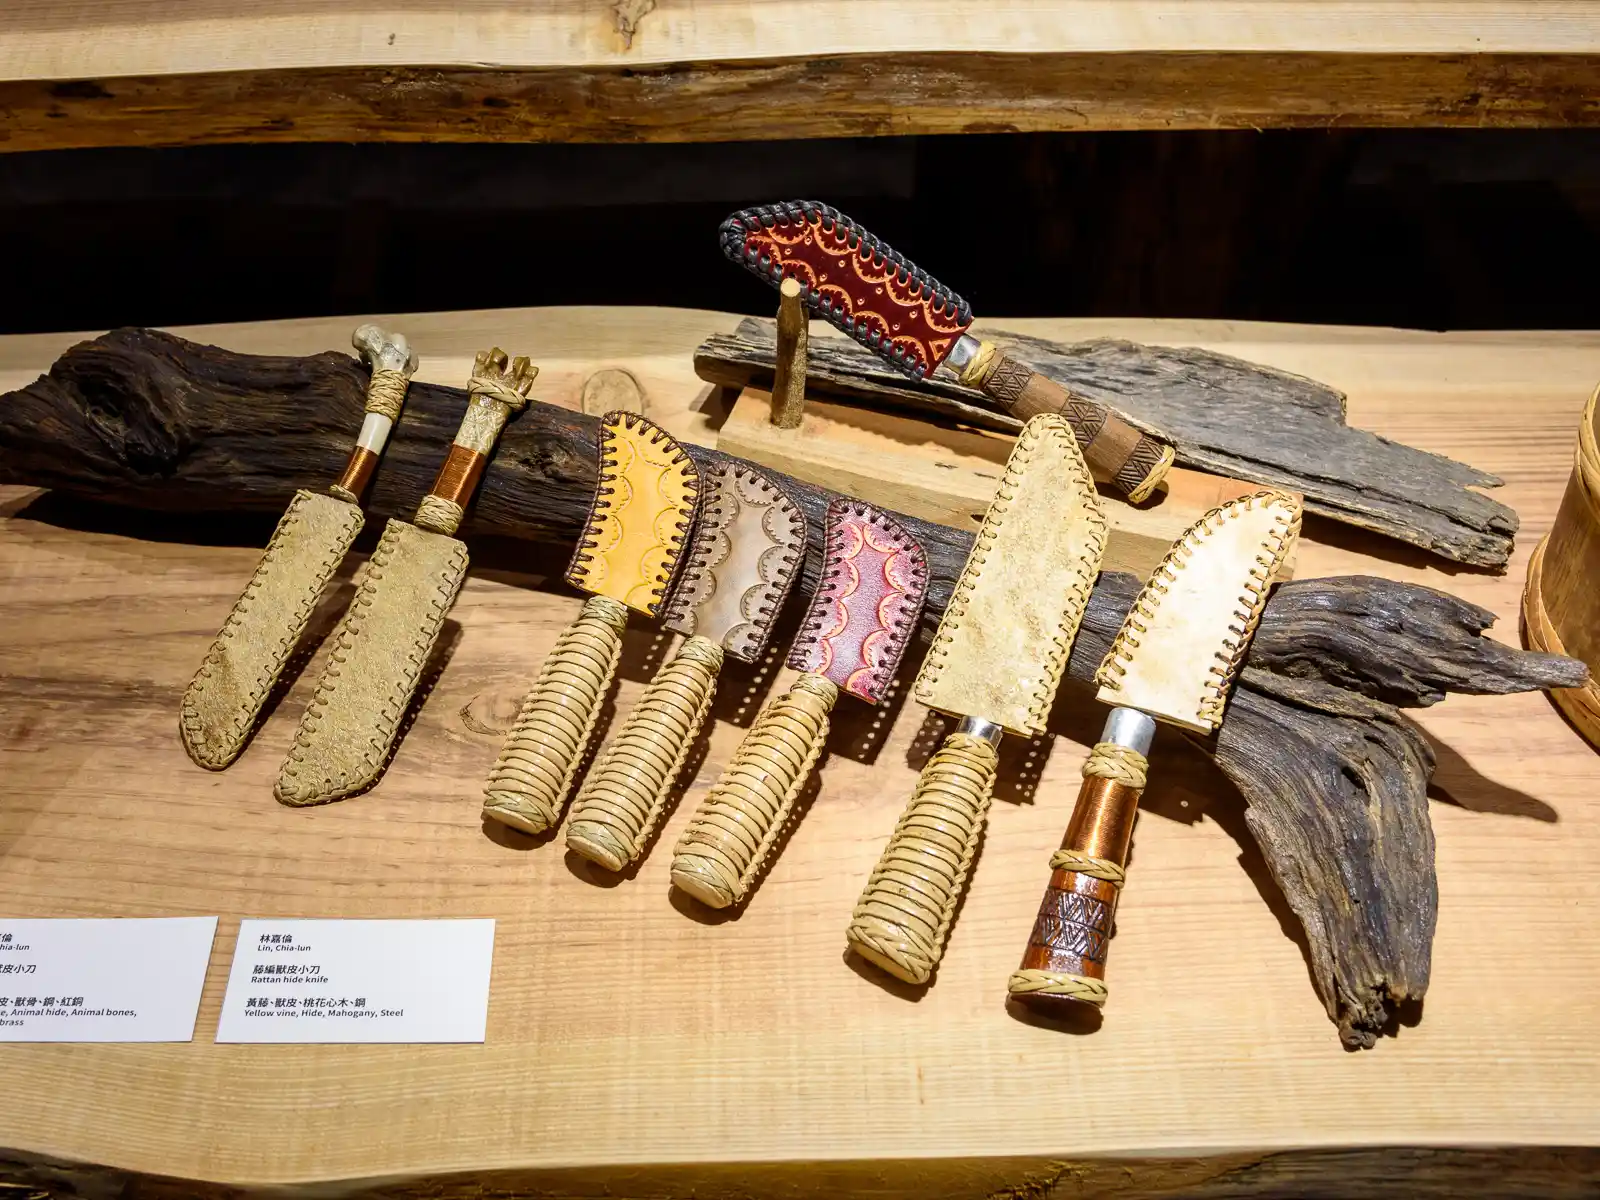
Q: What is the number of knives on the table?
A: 8